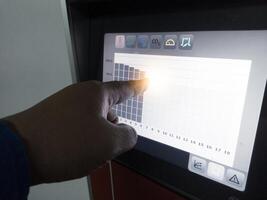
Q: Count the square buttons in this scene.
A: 9